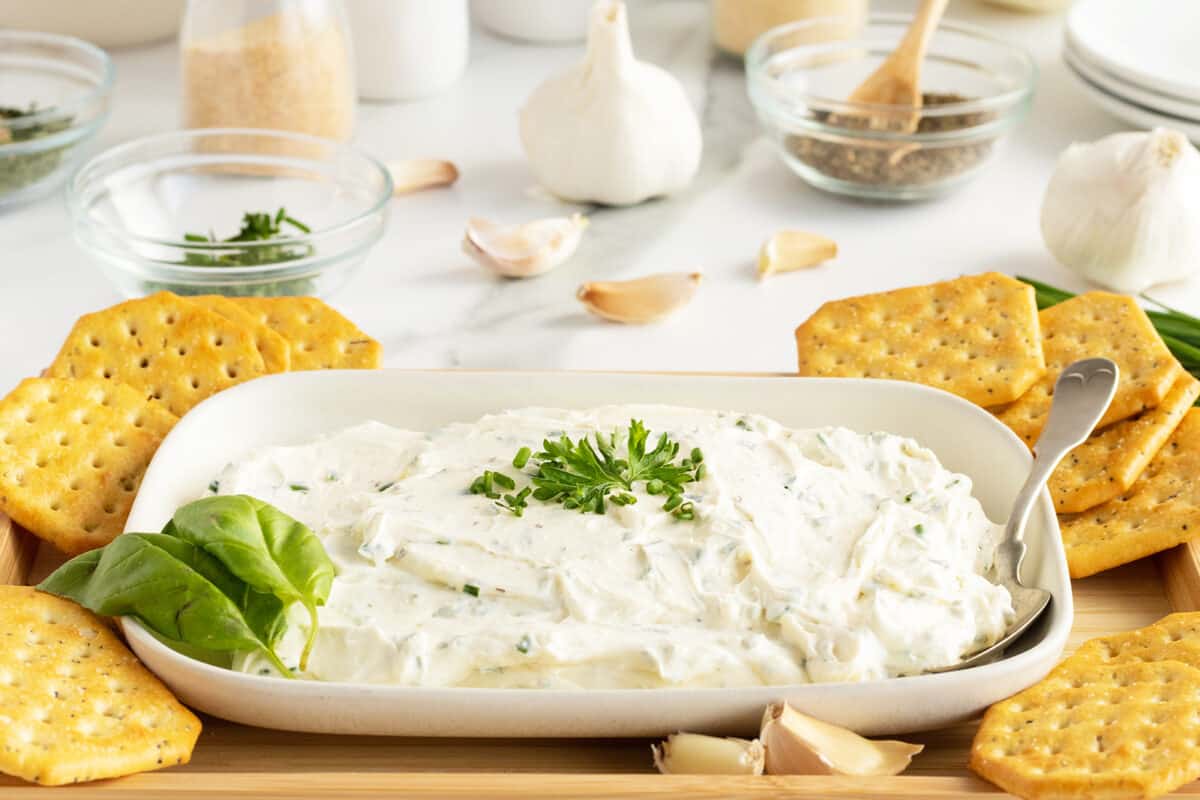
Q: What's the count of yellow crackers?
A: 11